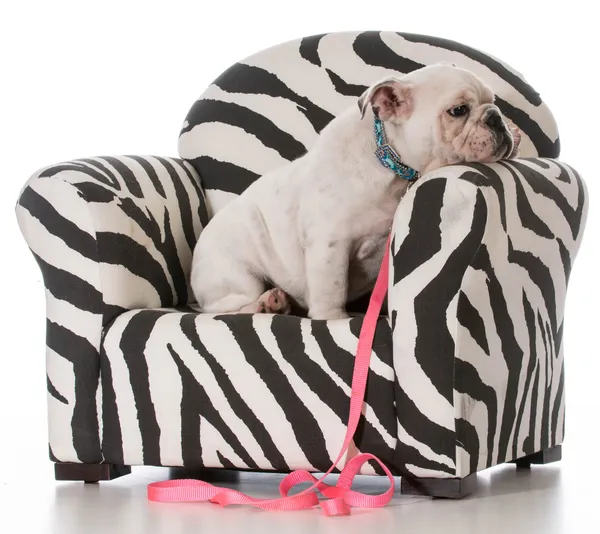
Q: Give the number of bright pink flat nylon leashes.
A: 1